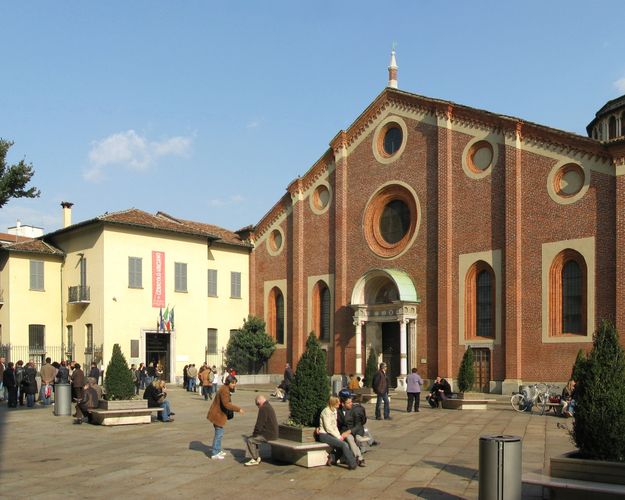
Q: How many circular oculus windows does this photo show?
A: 6